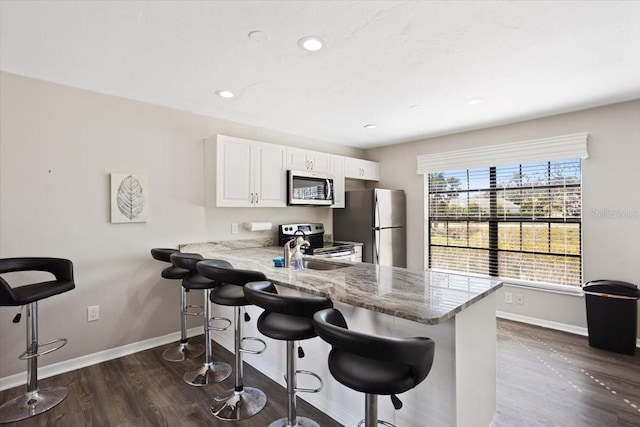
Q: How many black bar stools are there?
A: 6